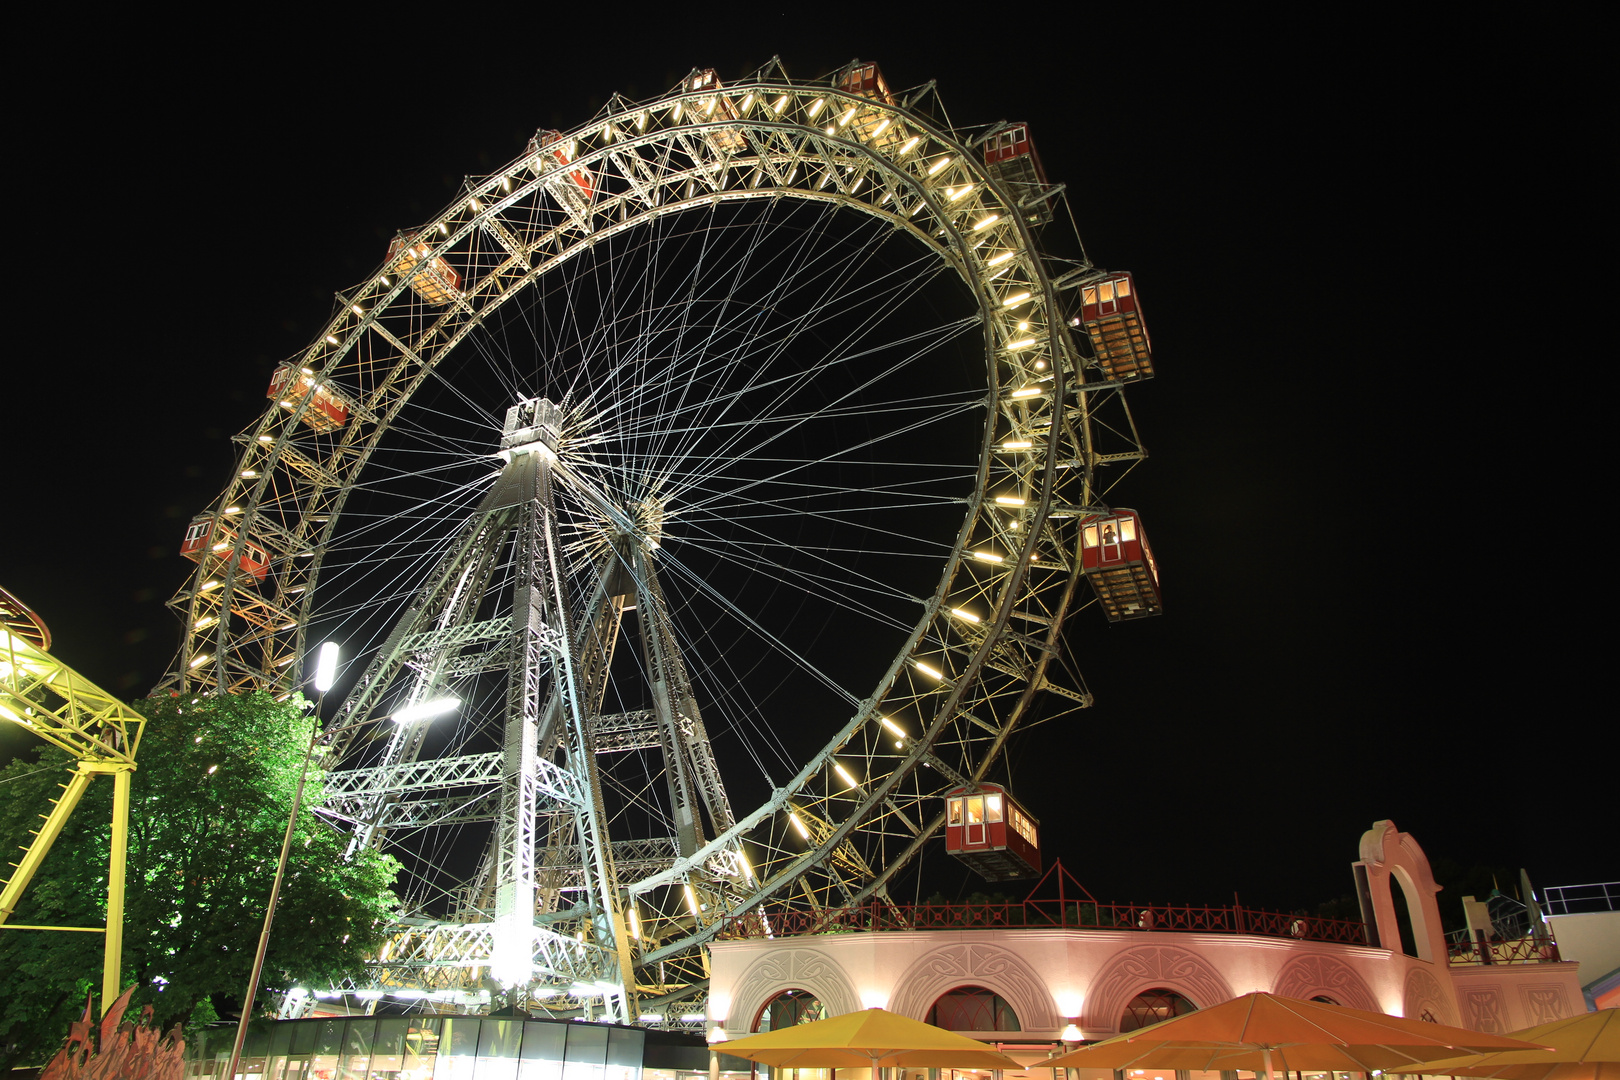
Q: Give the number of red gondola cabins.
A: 10